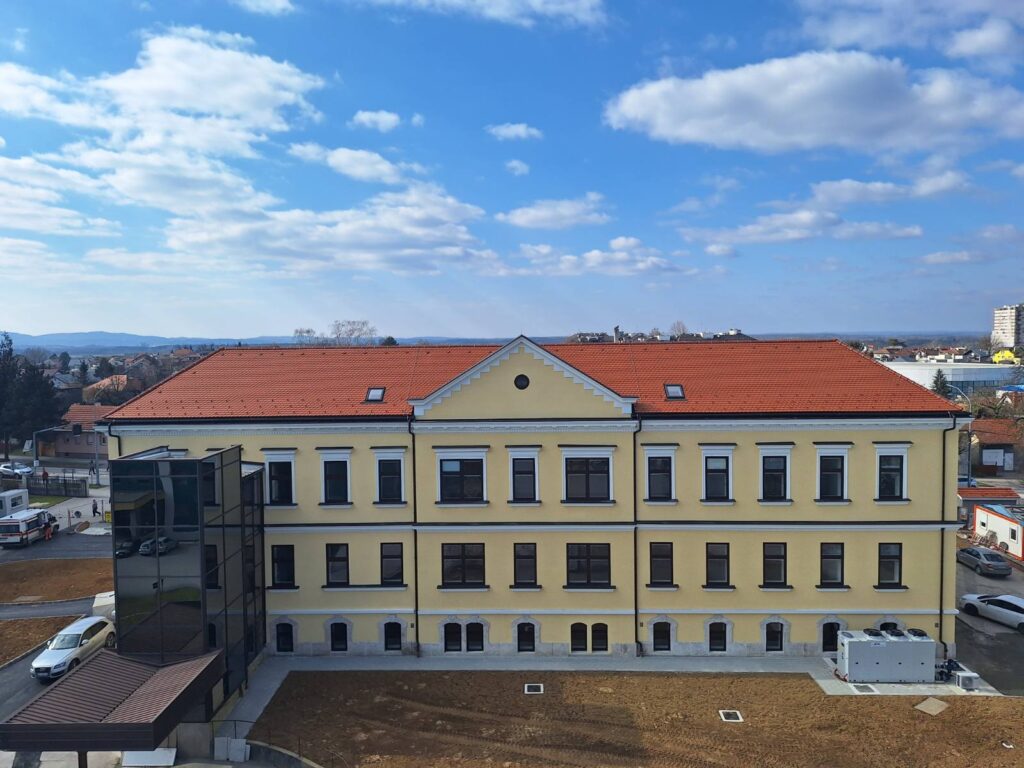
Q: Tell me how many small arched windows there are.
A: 13